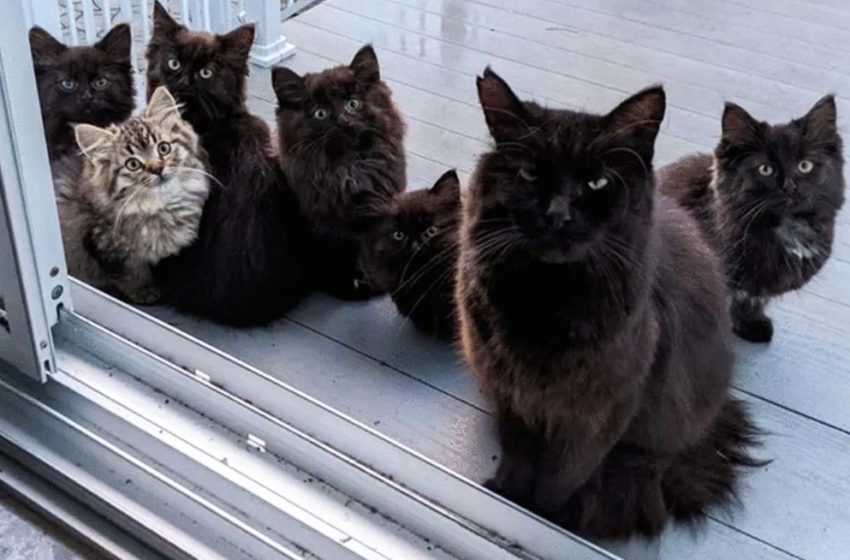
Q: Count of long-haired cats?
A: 7